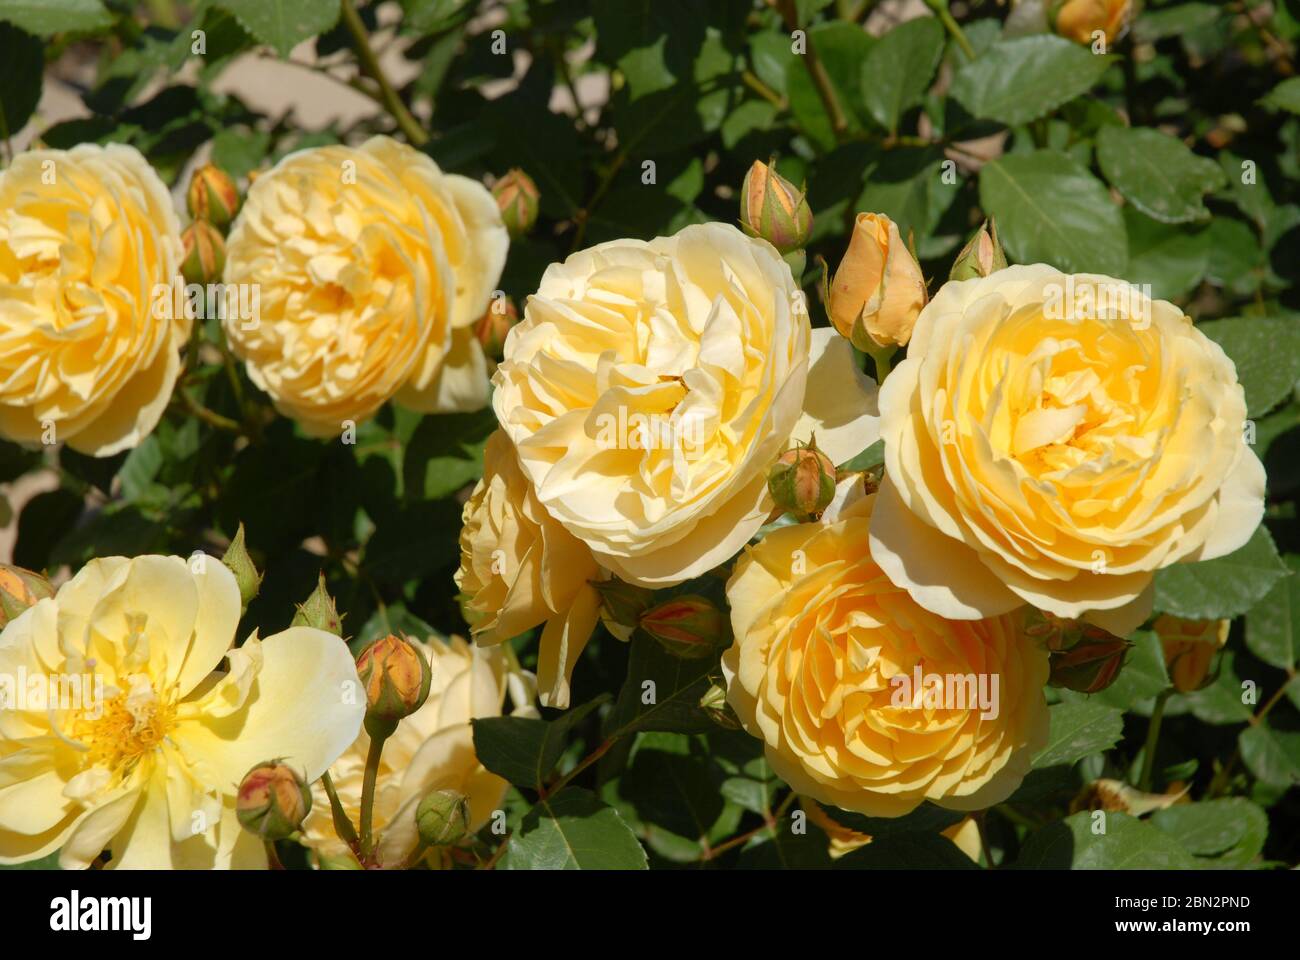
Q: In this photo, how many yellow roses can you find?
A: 8